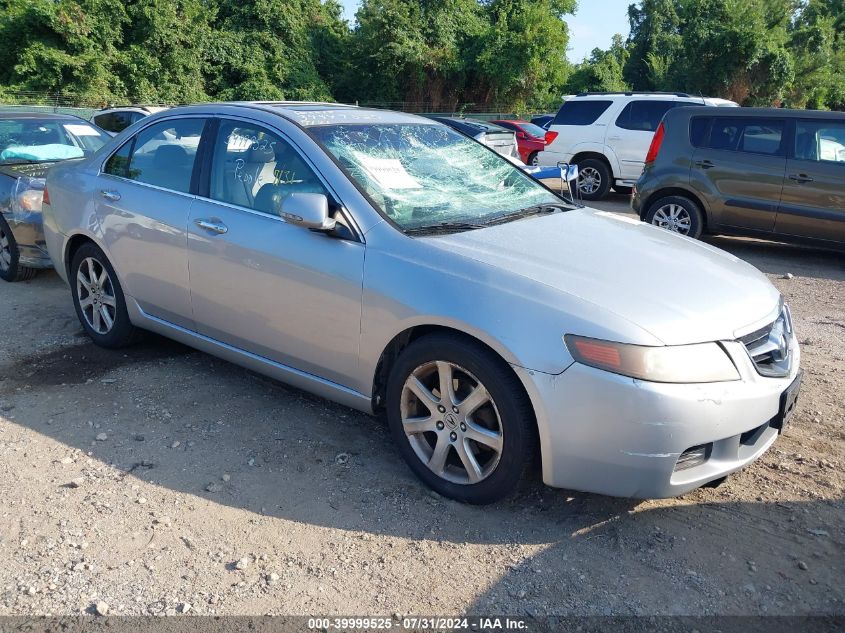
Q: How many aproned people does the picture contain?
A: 0